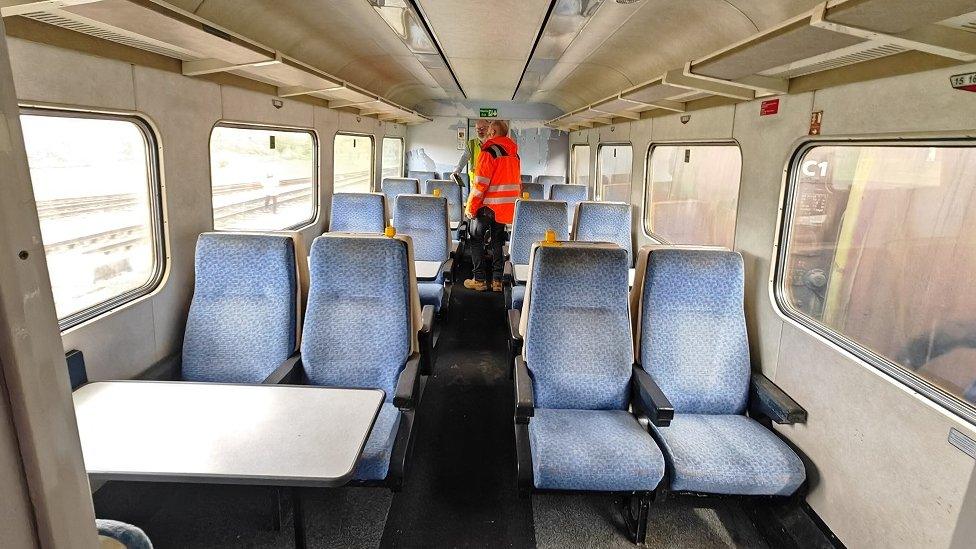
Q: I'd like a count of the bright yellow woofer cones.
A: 0